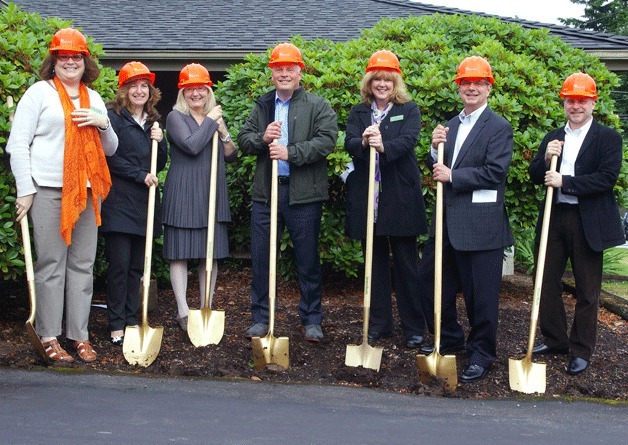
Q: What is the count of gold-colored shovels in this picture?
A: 7